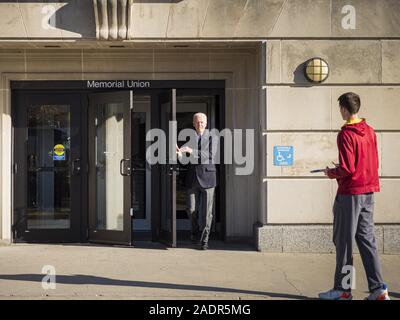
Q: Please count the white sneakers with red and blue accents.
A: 2